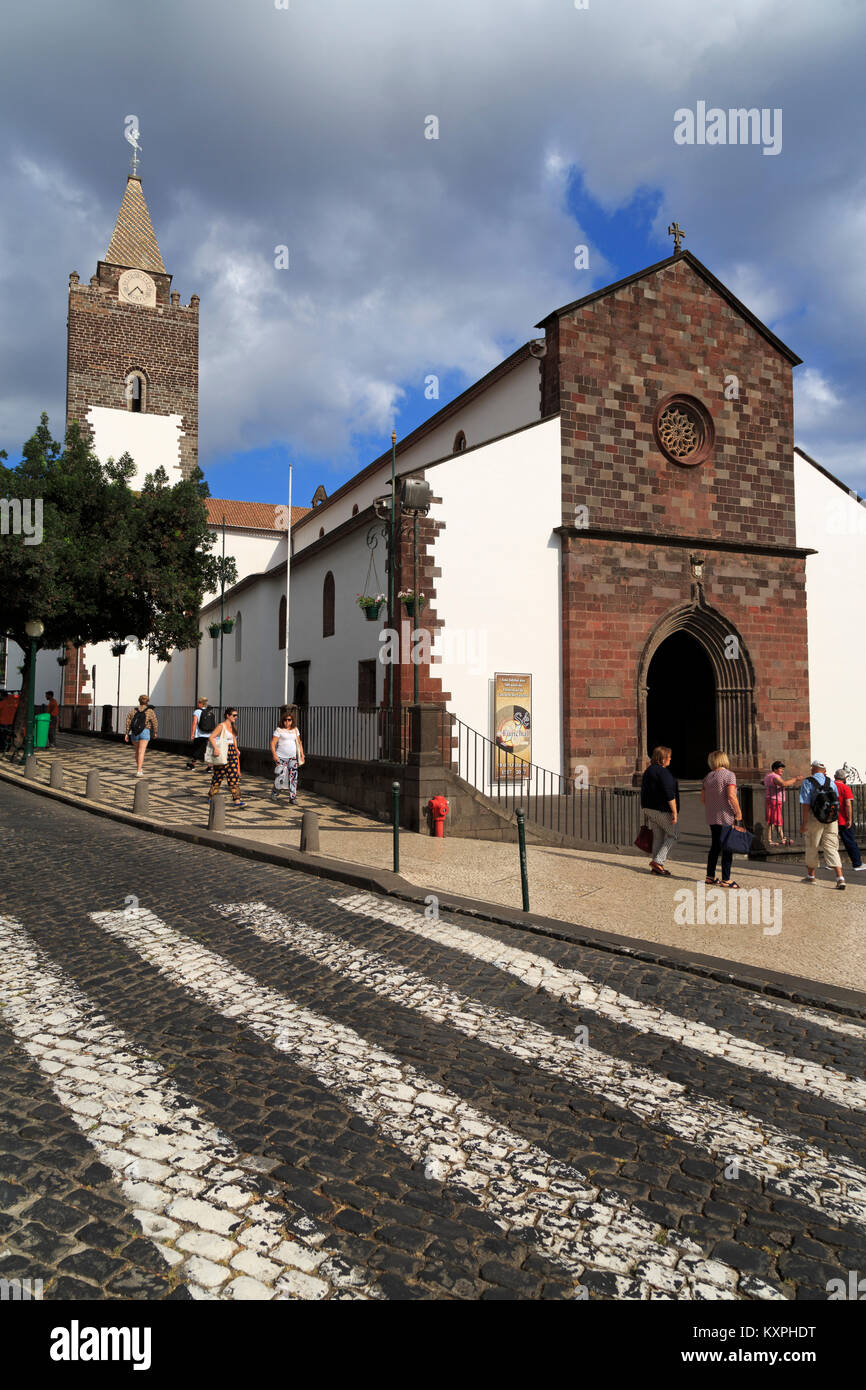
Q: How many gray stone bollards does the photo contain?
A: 6